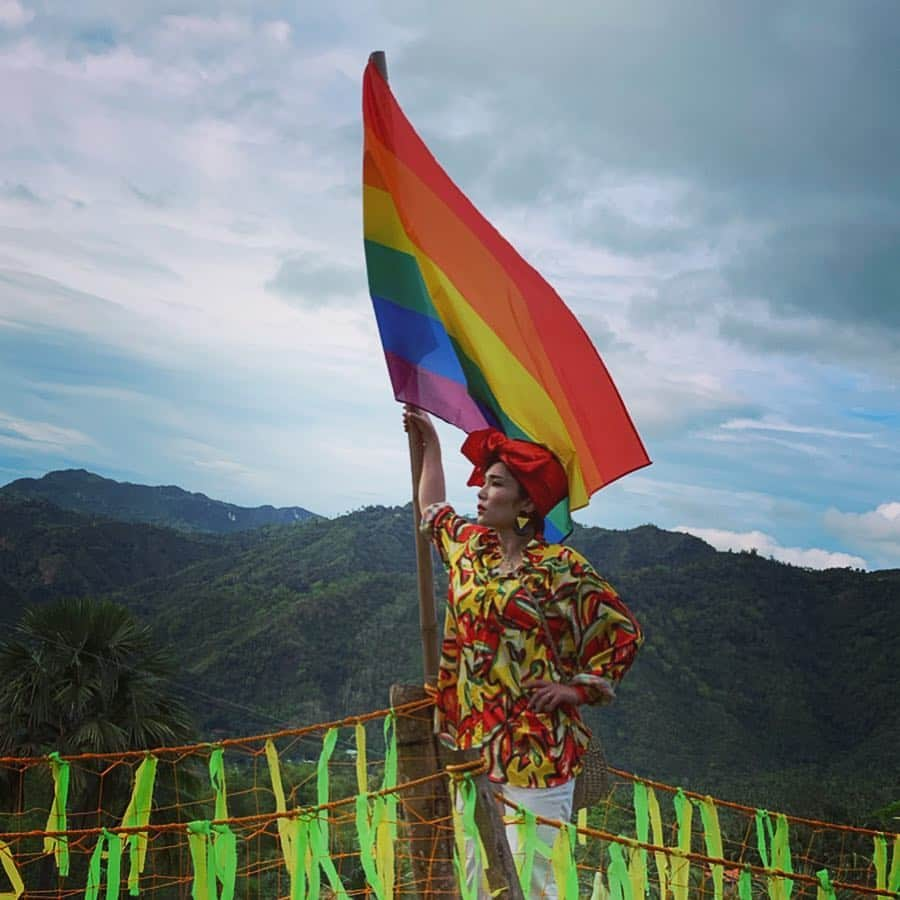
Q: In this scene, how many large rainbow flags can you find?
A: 1